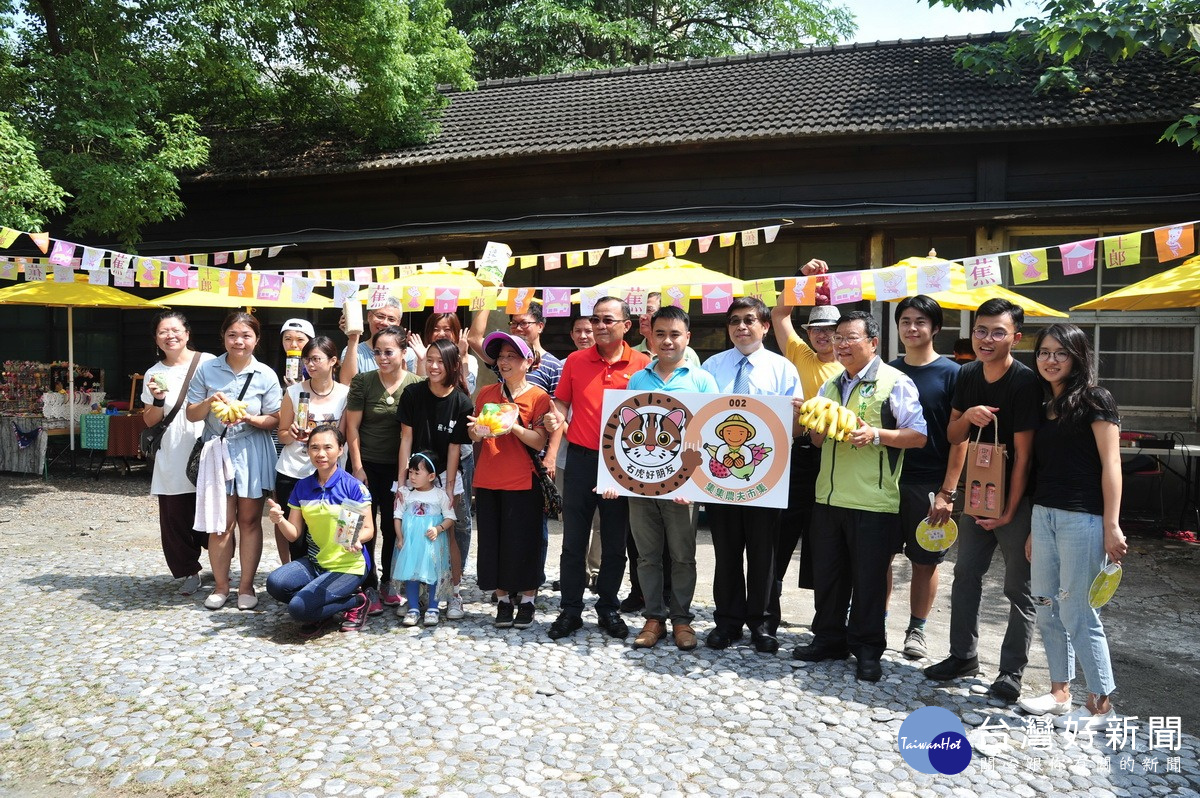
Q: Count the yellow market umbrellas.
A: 6